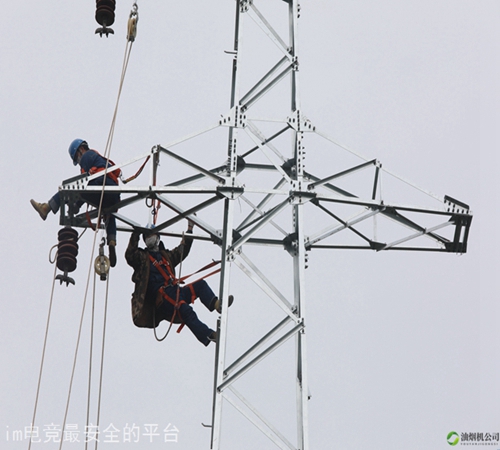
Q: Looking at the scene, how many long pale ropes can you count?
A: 4